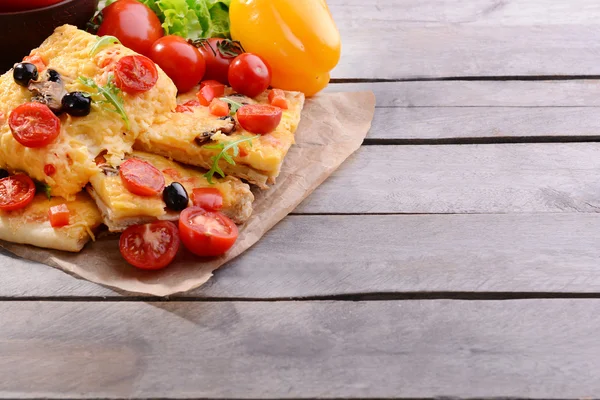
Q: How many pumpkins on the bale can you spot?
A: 0